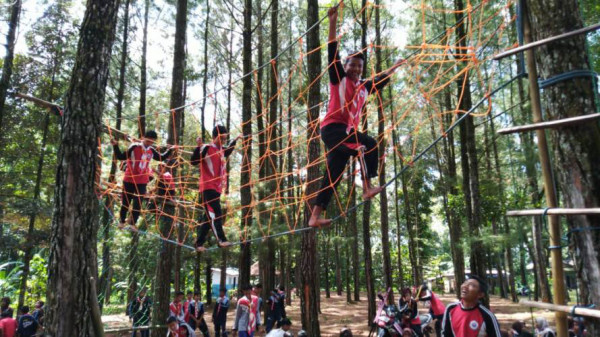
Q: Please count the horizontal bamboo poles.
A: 4